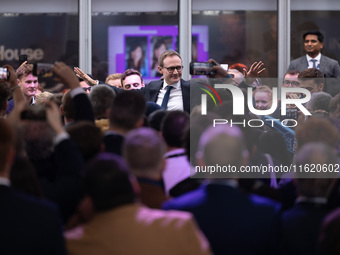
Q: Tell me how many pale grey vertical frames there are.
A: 3